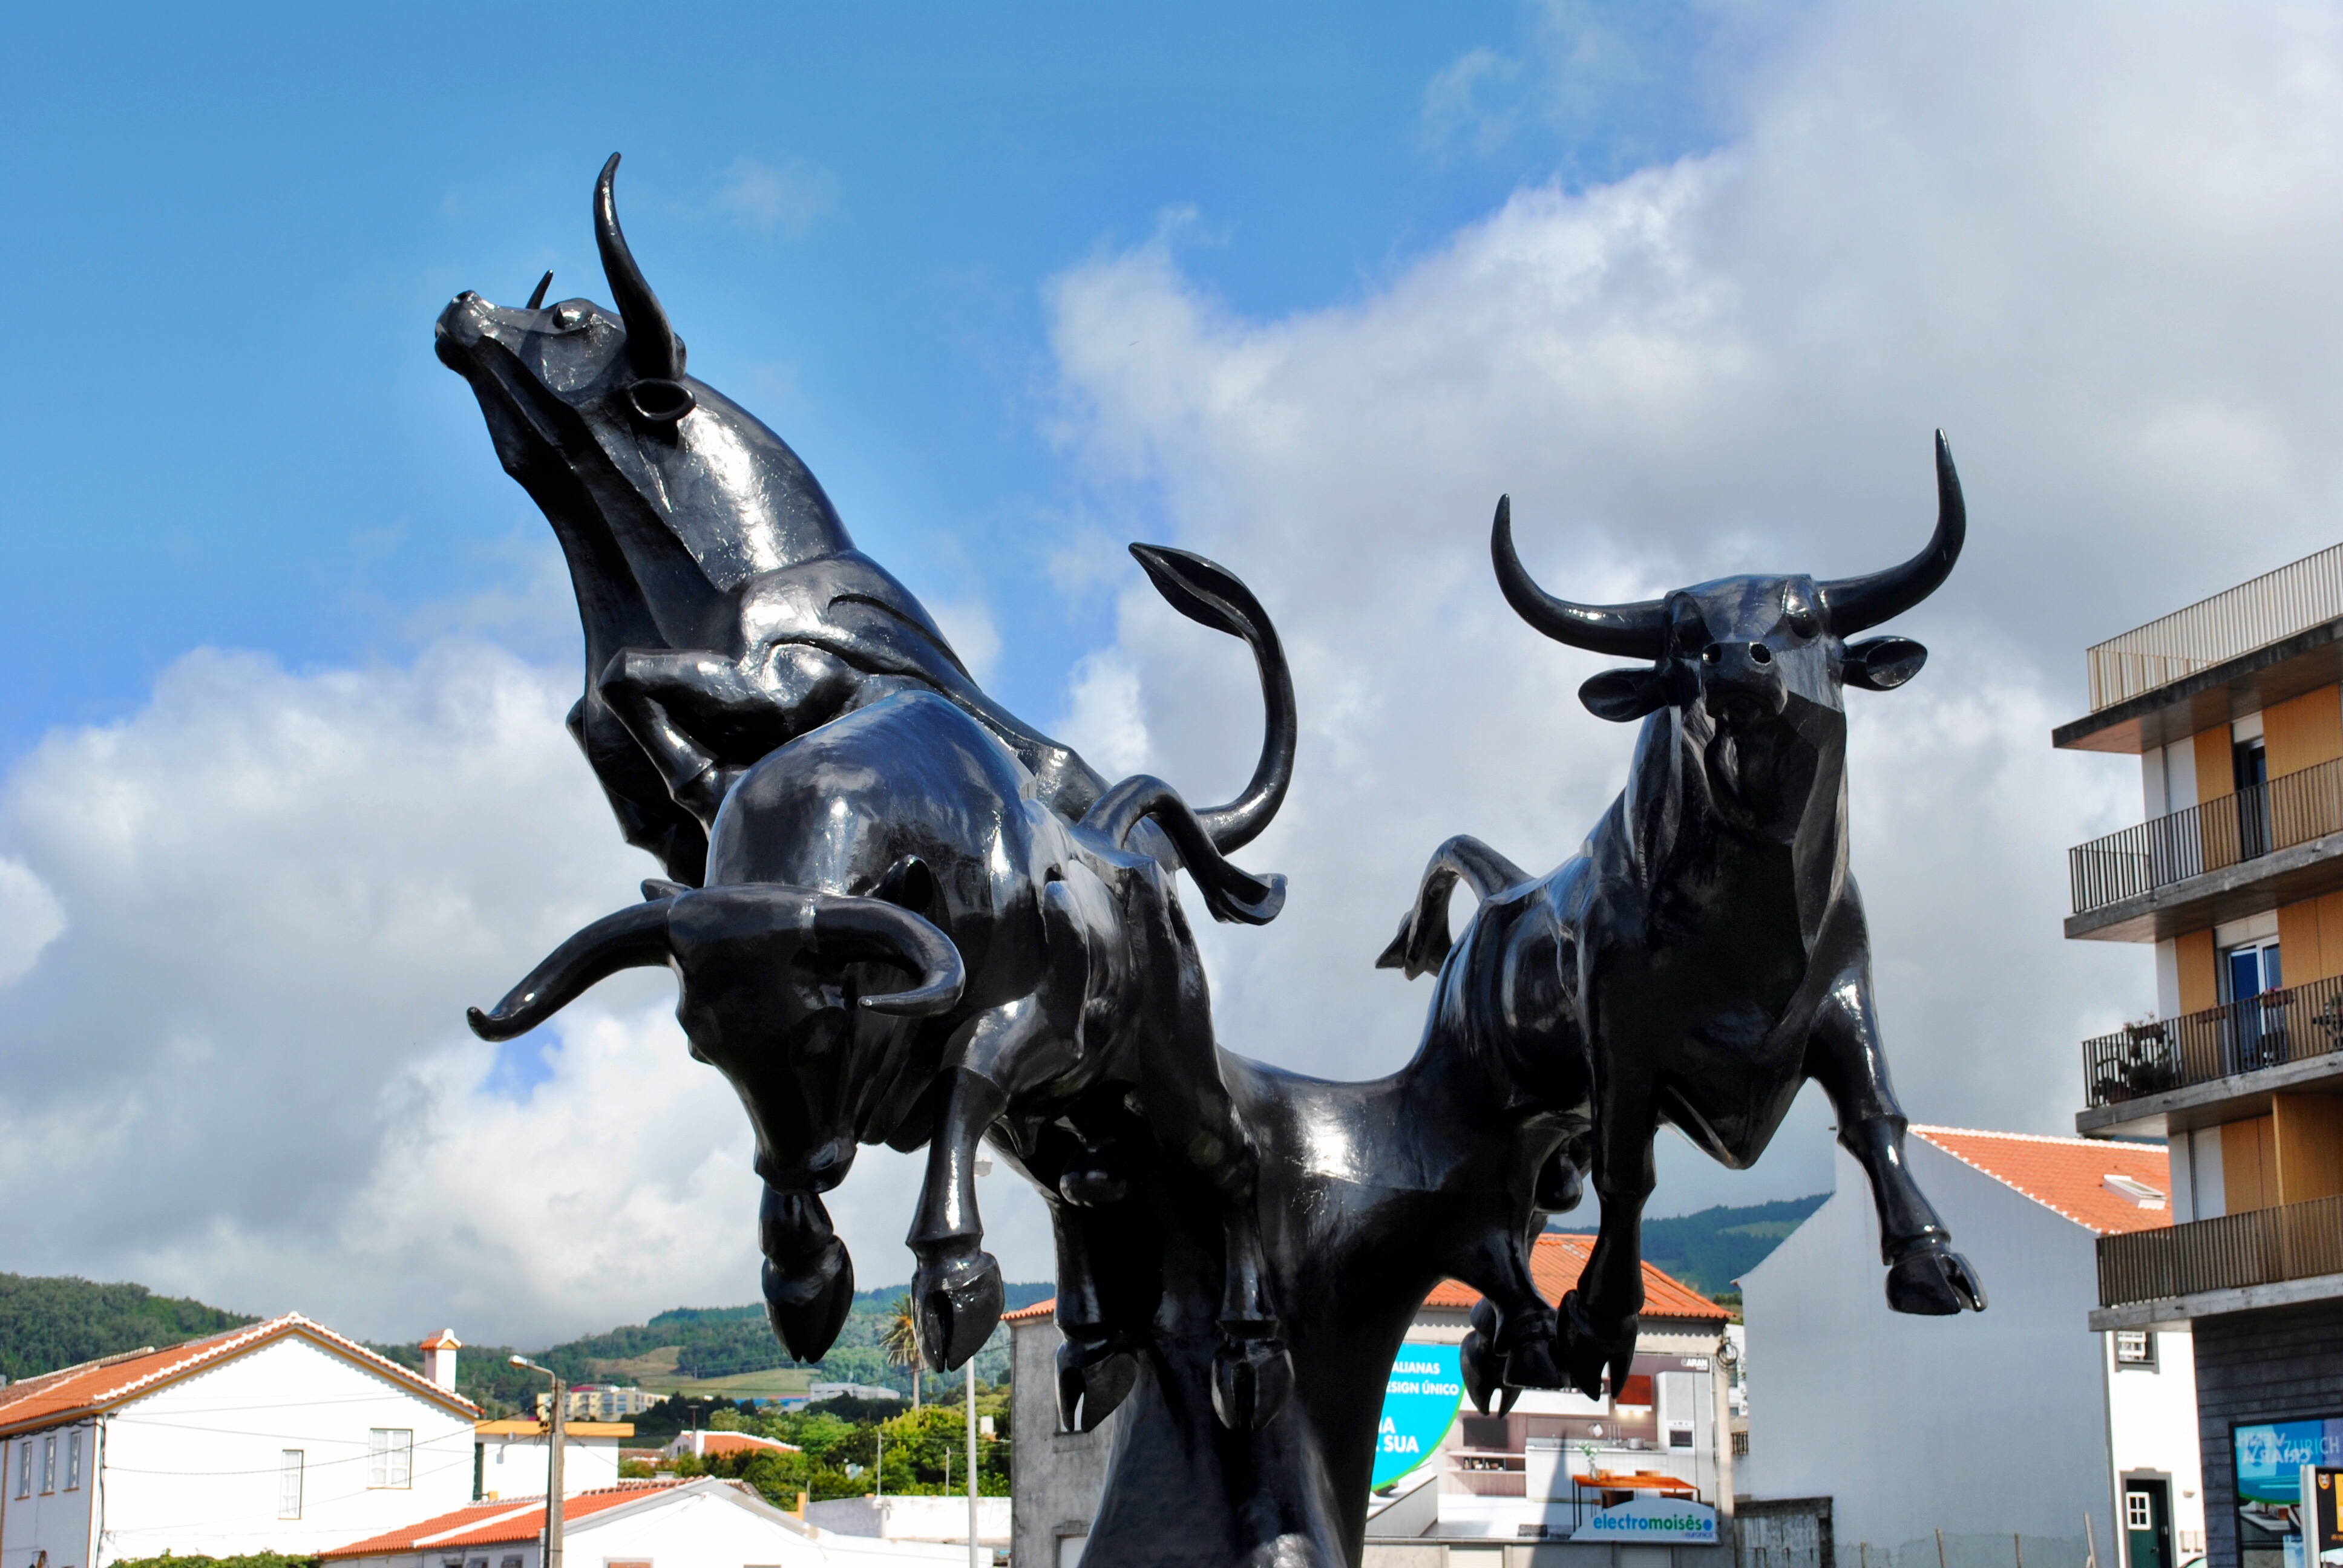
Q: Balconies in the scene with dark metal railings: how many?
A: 3